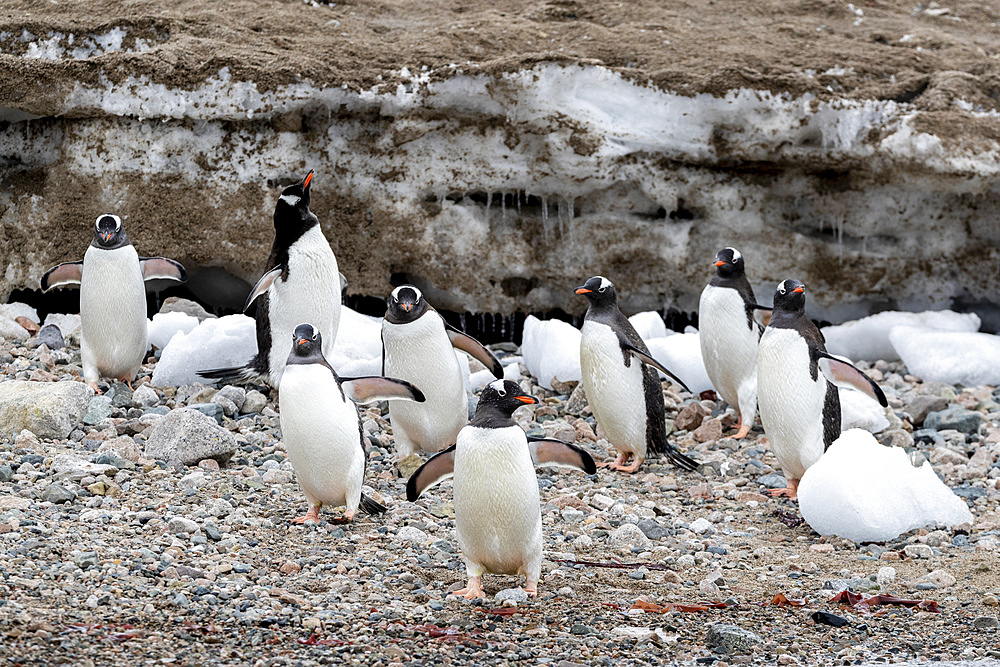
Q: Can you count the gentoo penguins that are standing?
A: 8